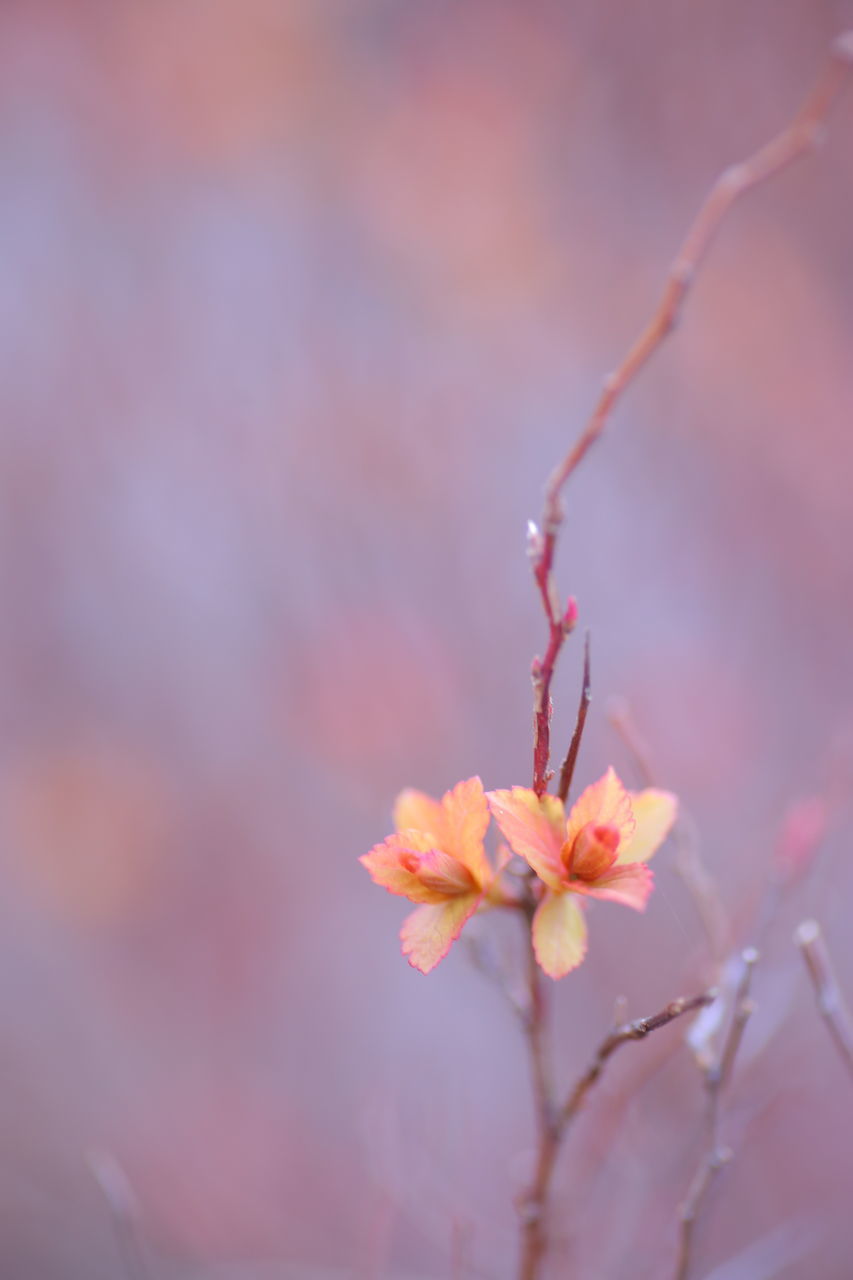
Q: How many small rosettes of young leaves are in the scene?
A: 2